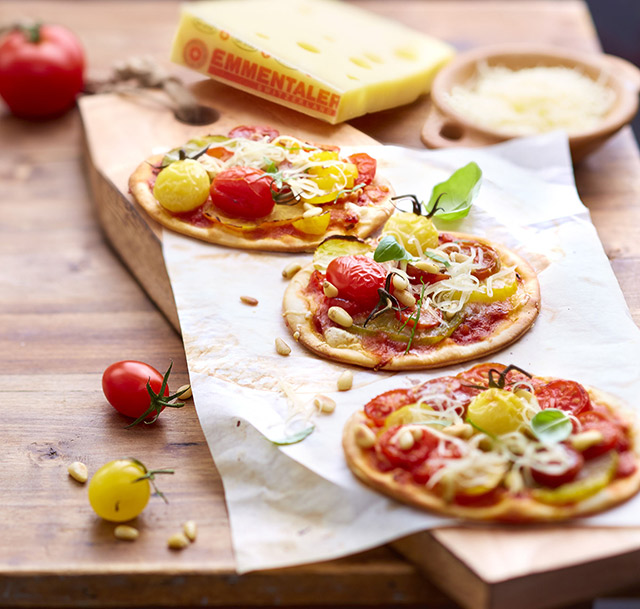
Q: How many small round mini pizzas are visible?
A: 3